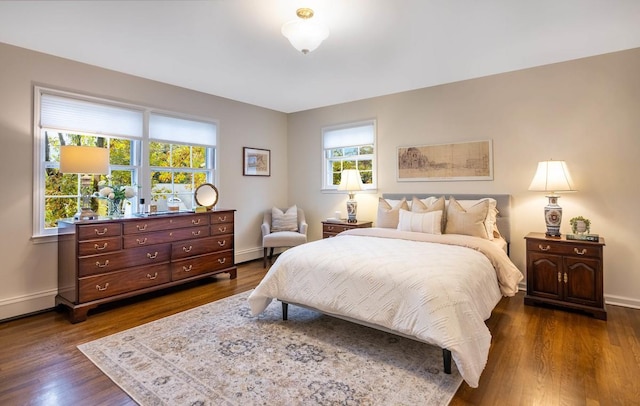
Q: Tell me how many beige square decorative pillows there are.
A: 3